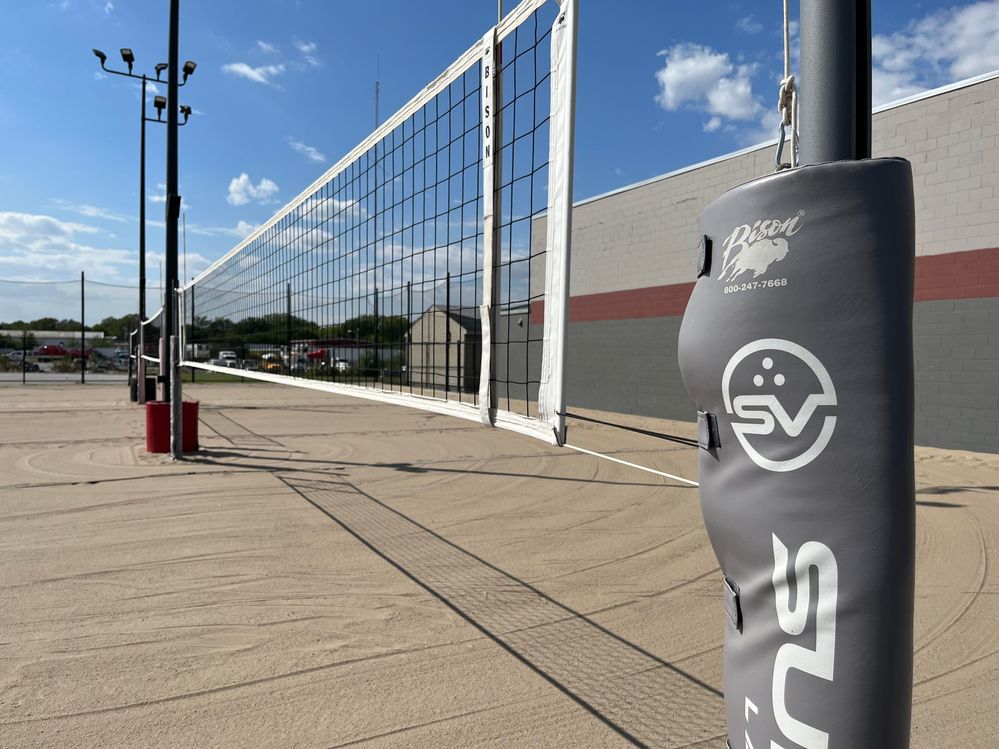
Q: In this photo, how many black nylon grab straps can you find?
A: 3